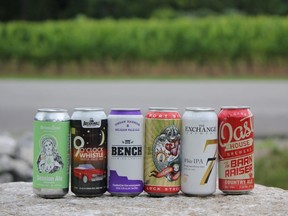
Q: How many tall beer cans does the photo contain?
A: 6